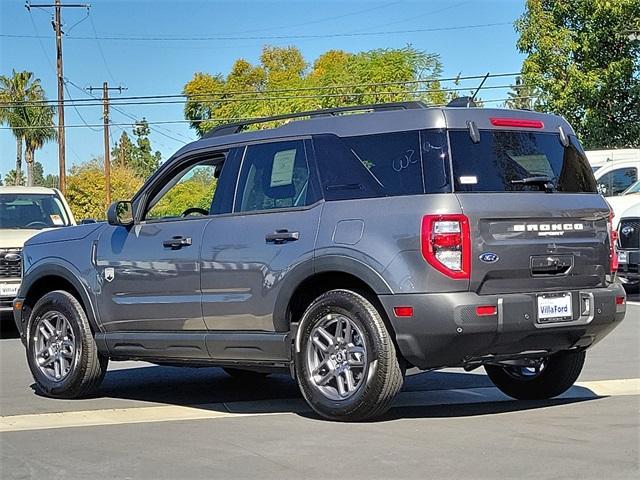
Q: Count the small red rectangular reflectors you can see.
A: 3